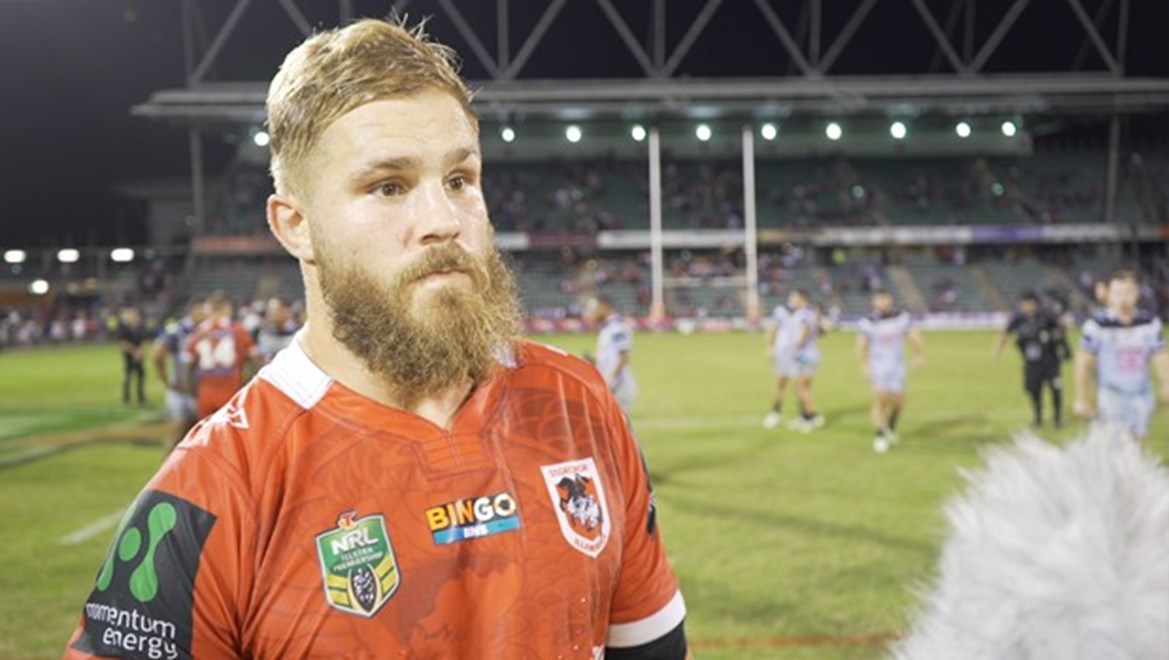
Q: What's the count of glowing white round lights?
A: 14